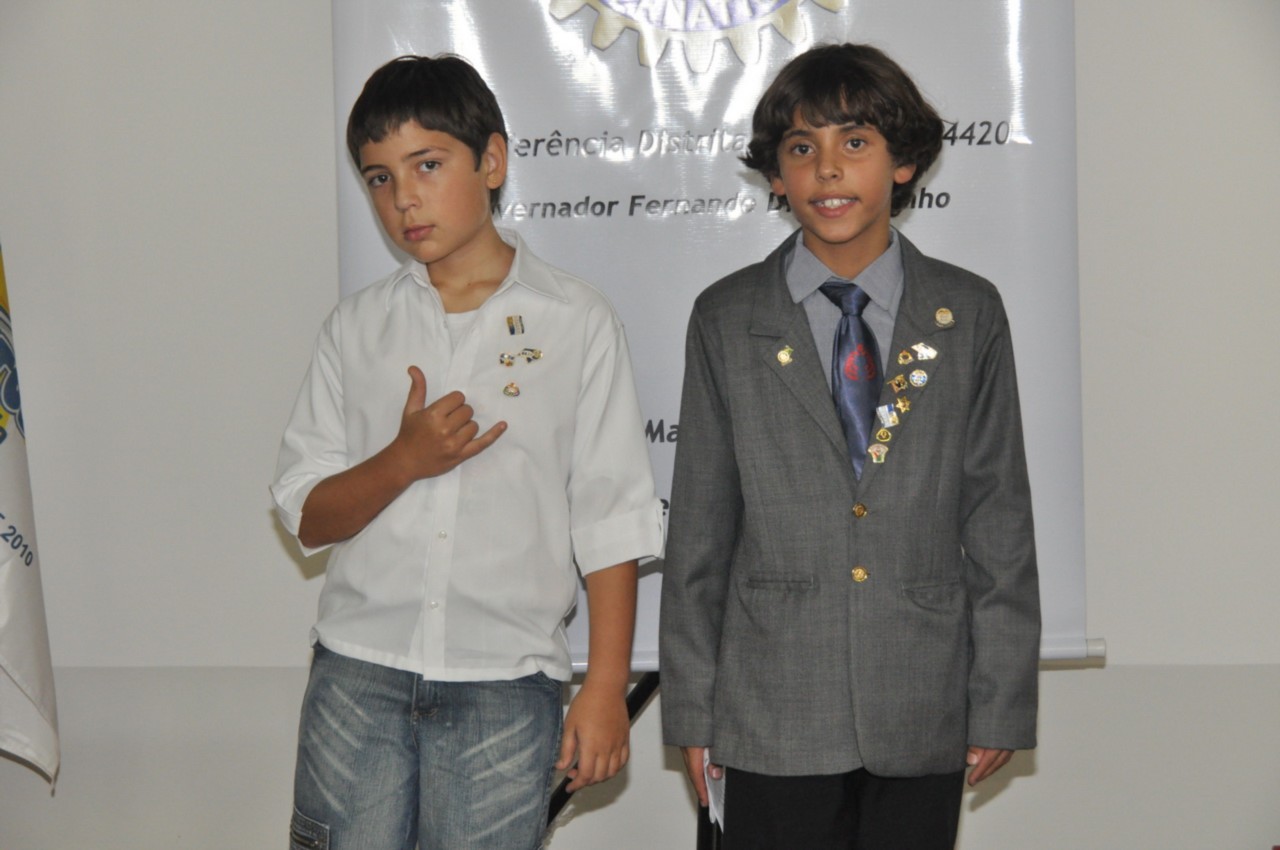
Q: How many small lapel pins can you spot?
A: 14